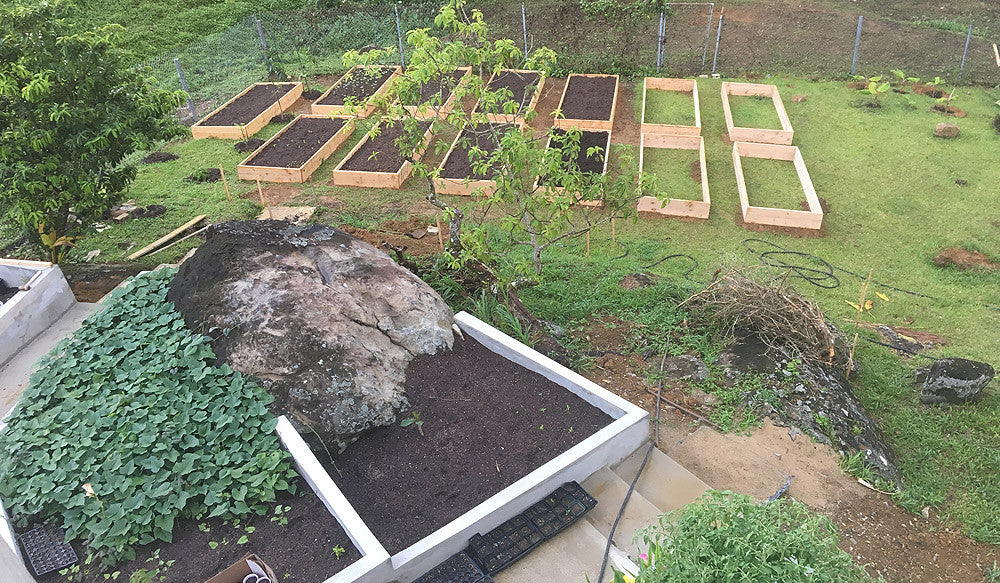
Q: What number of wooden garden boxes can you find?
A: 13